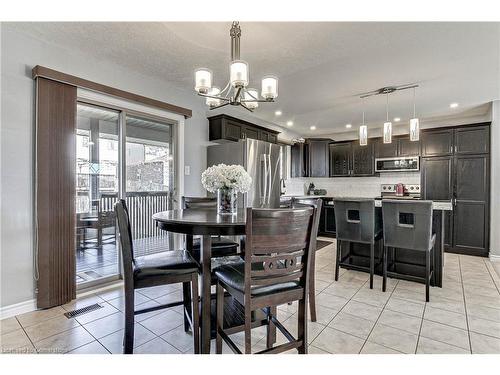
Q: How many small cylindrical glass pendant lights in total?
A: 3